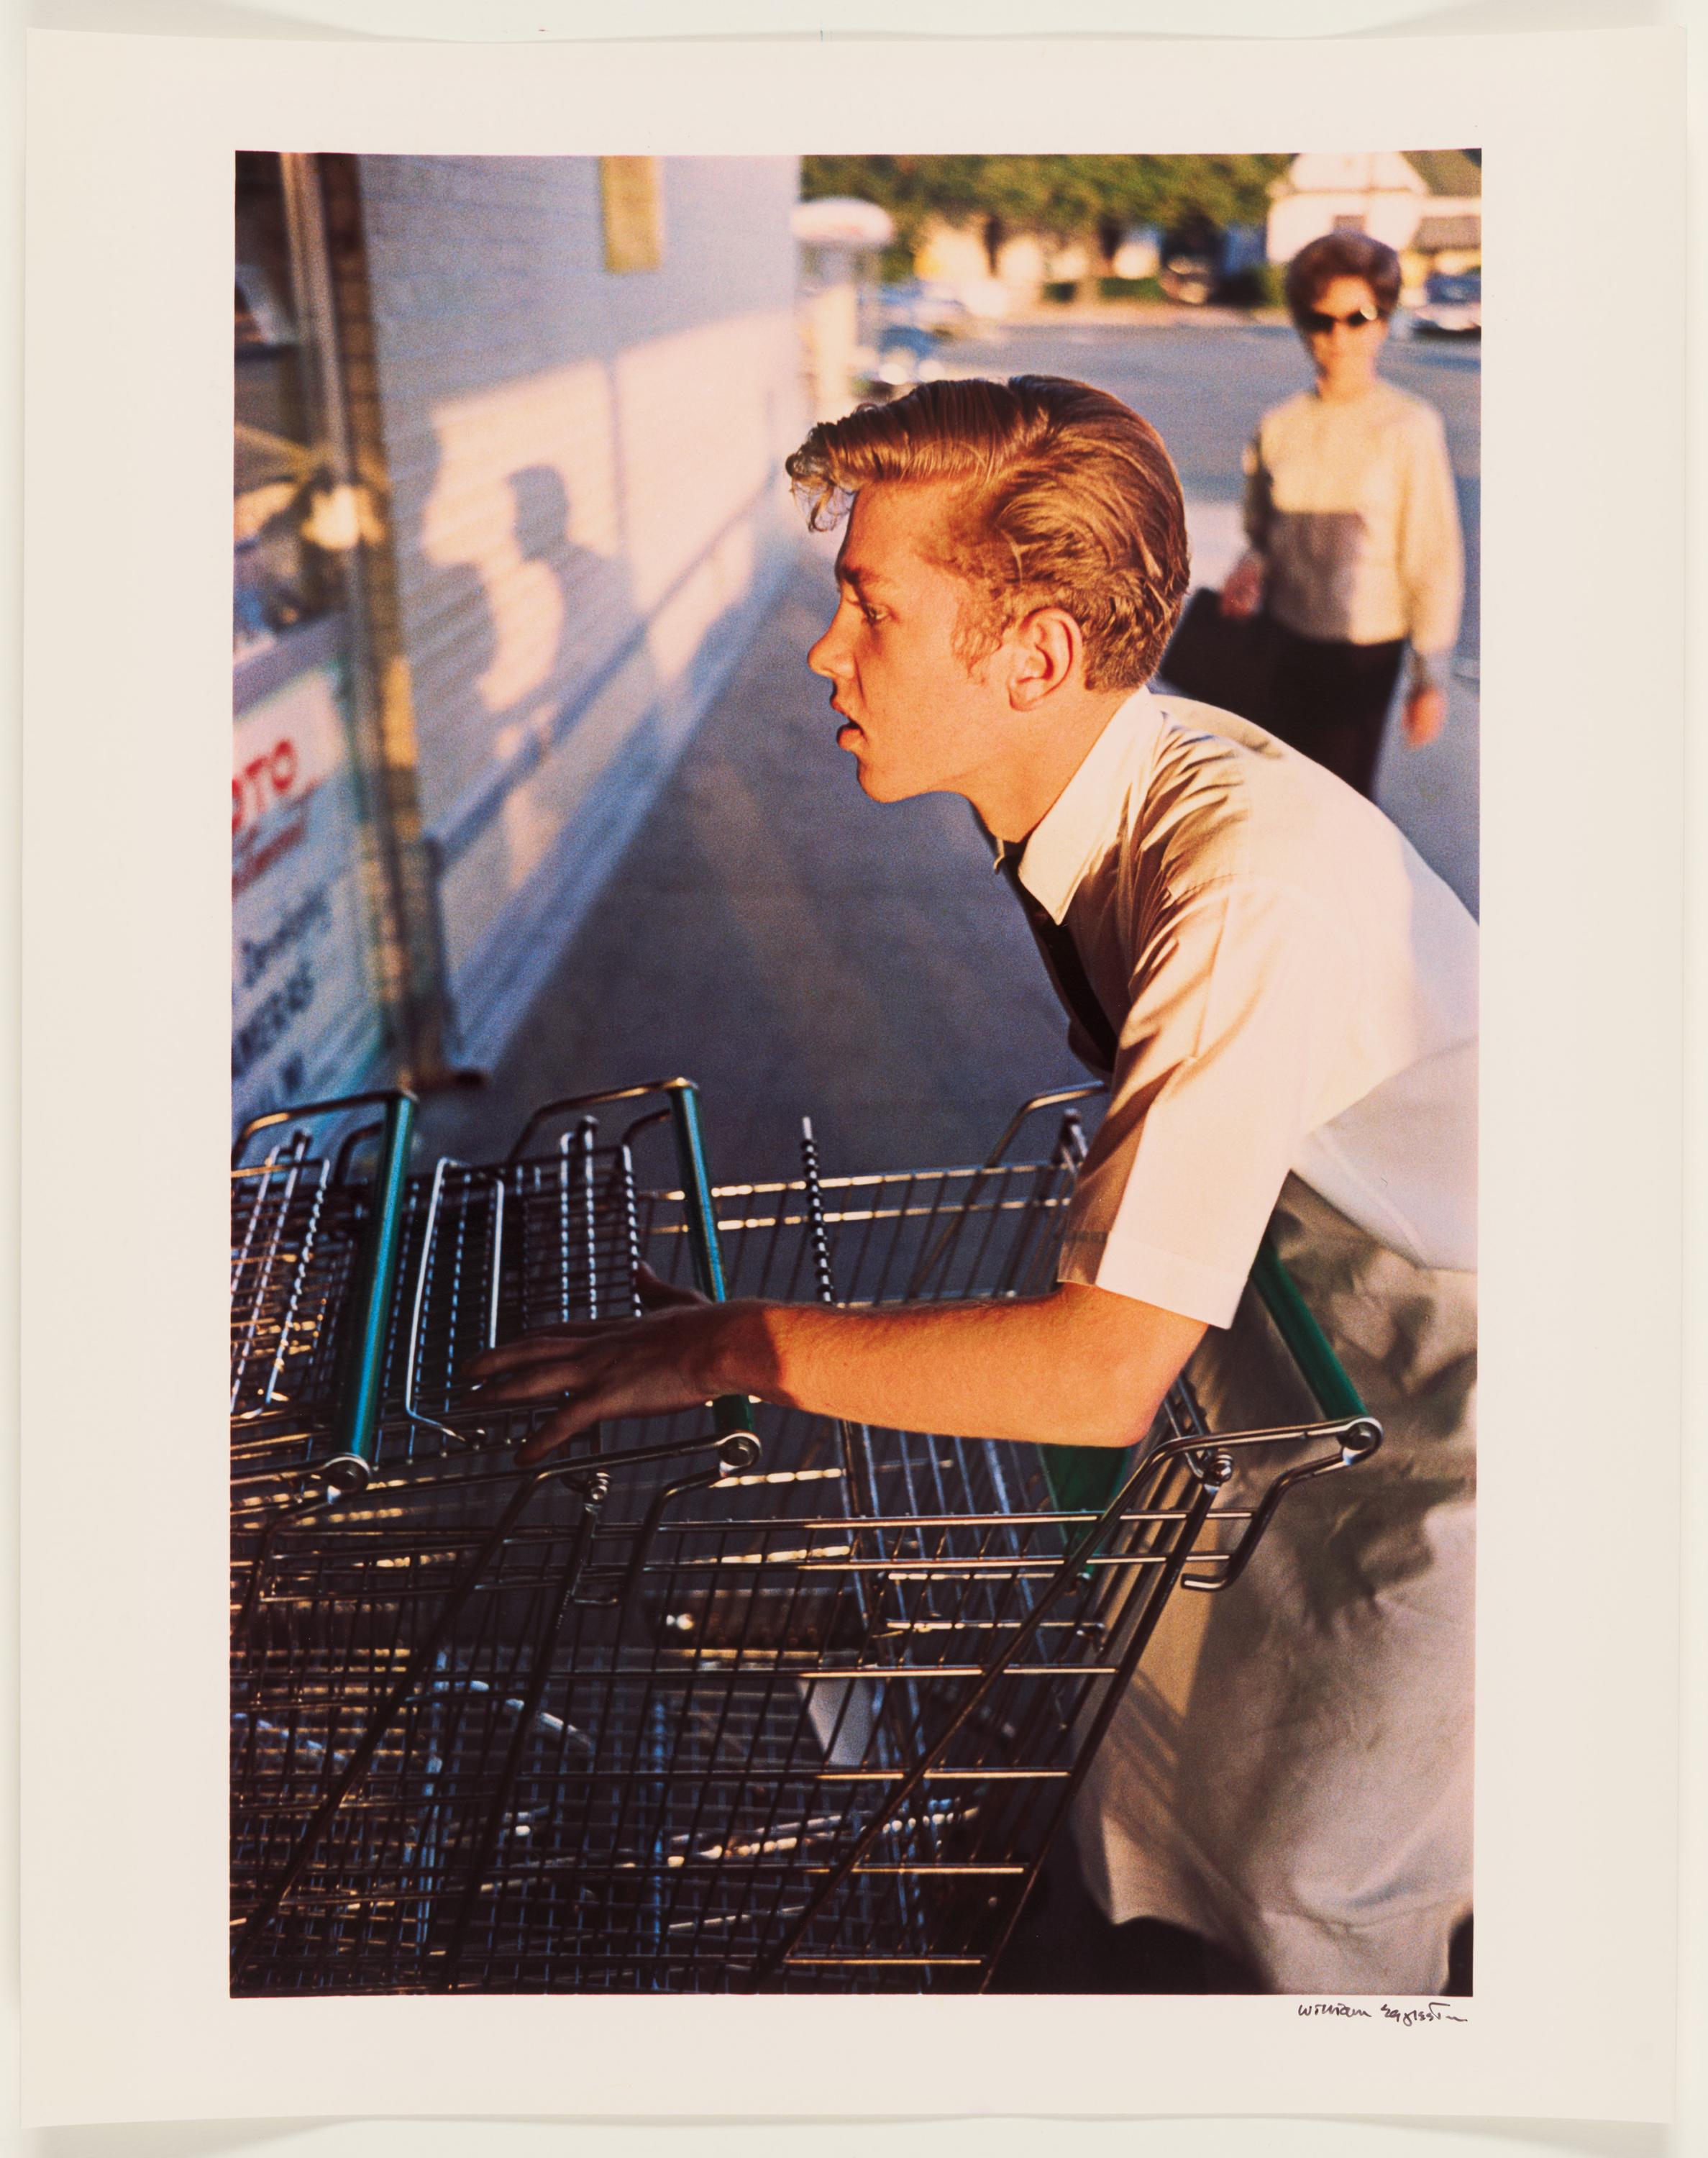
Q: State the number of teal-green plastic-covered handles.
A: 3